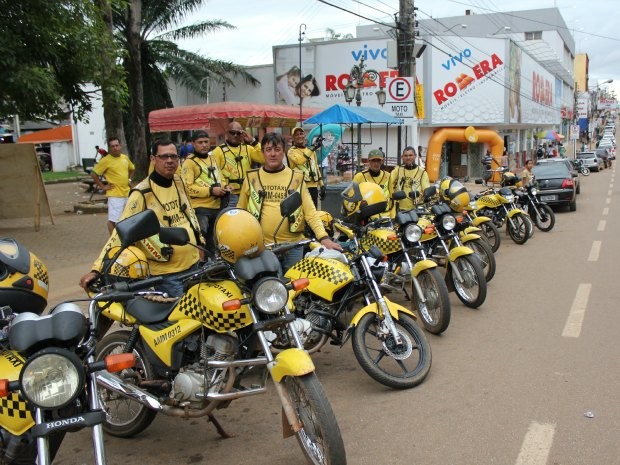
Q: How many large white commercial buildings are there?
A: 1